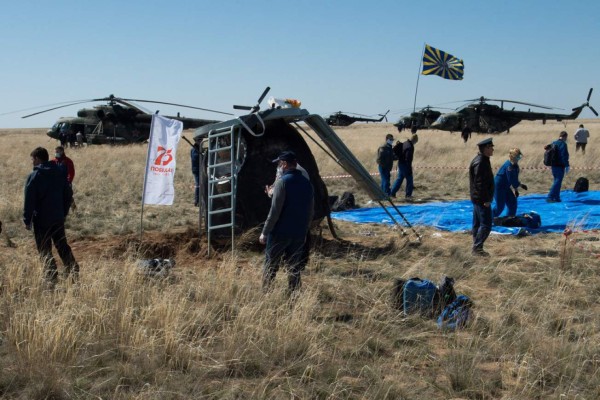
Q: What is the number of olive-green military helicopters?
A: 4